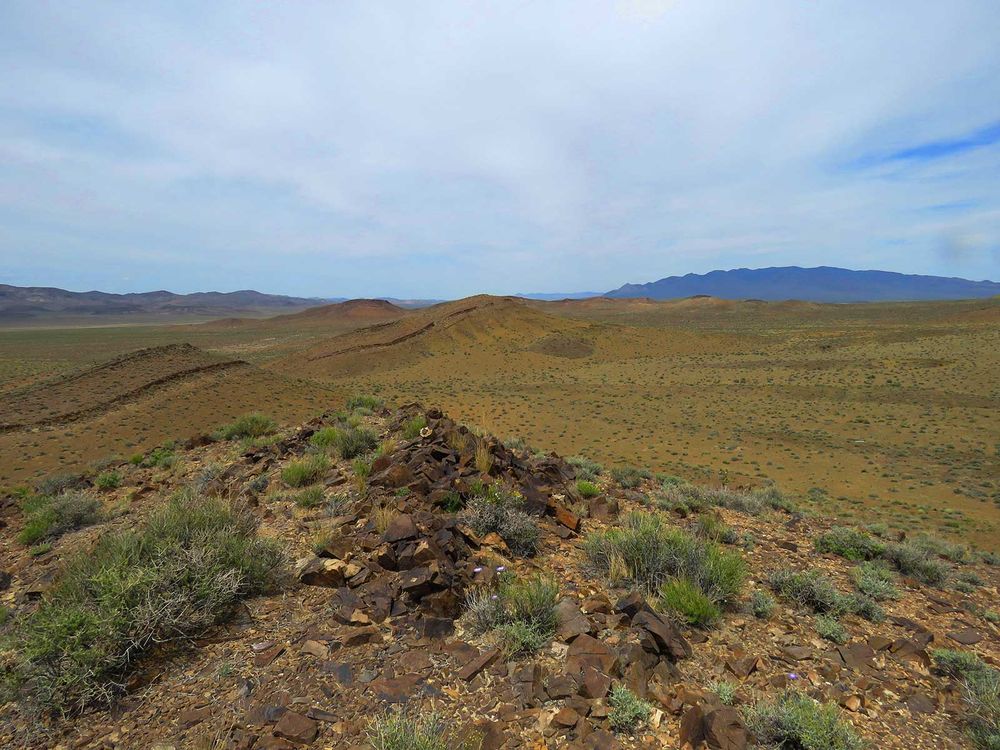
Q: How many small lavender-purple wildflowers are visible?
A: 4